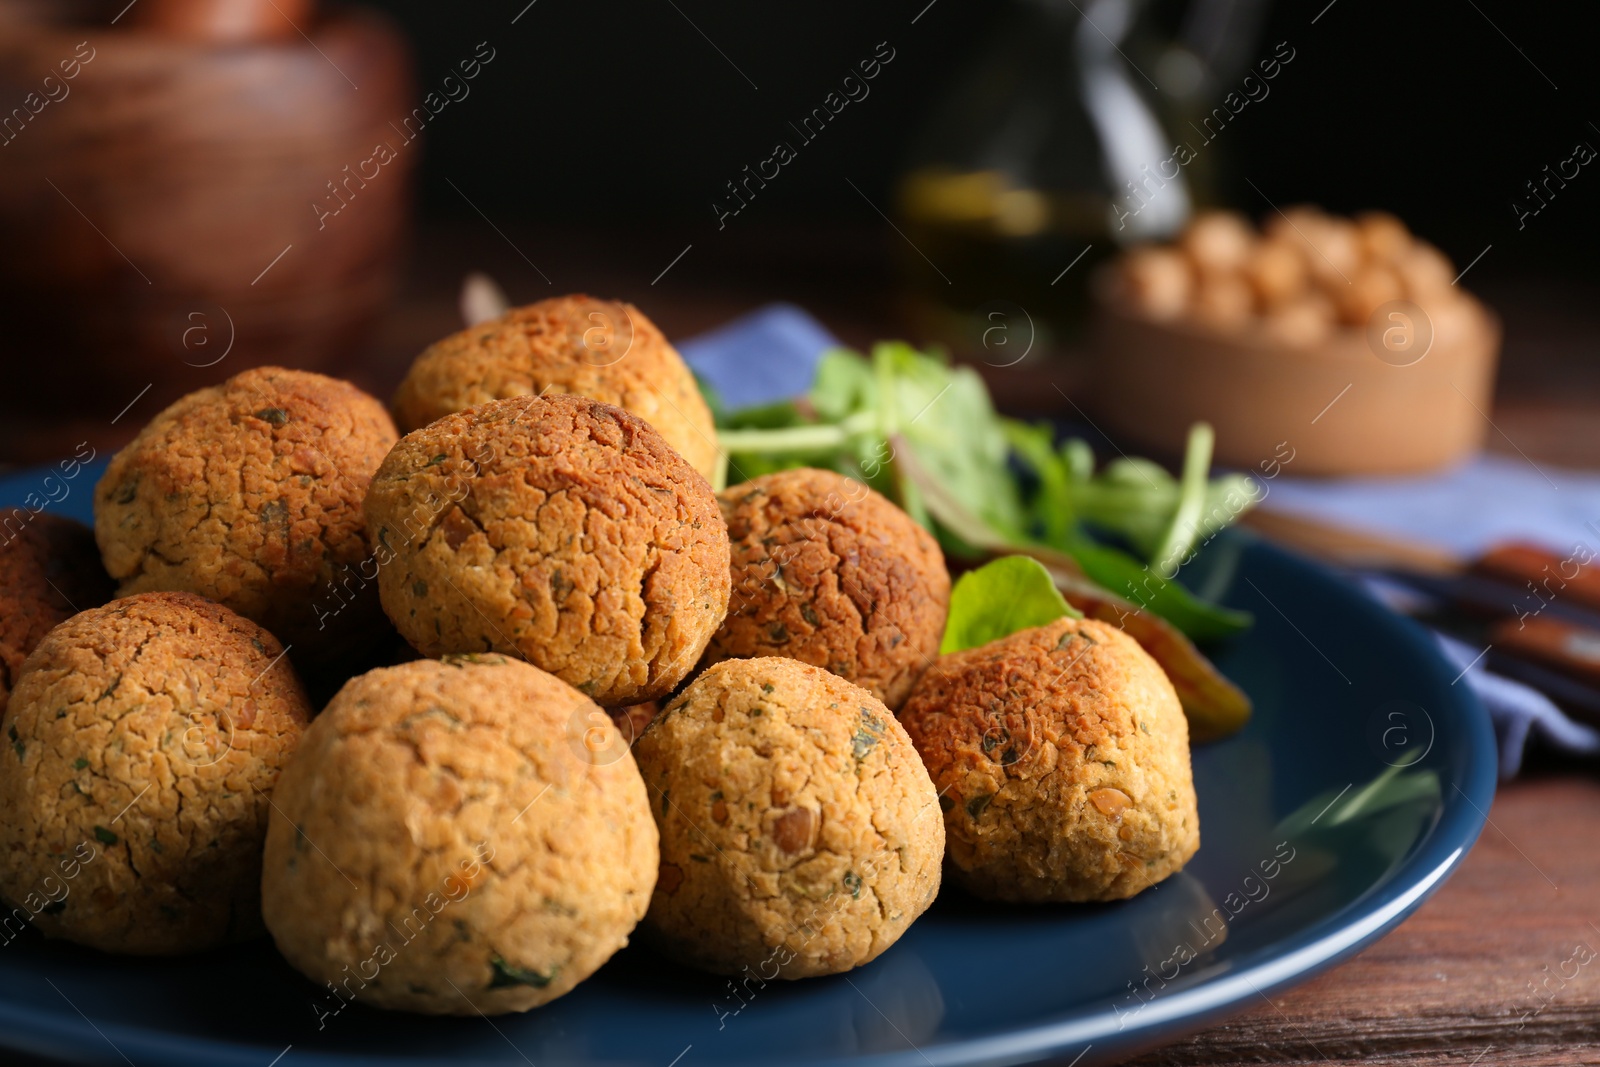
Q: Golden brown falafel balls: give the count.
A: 9